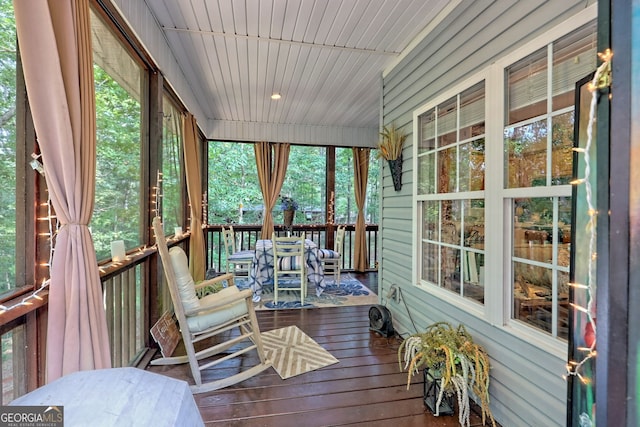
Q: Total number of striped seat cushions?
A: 3